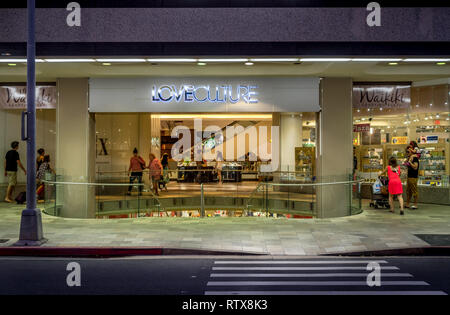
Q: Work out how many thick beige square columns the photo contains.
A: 2